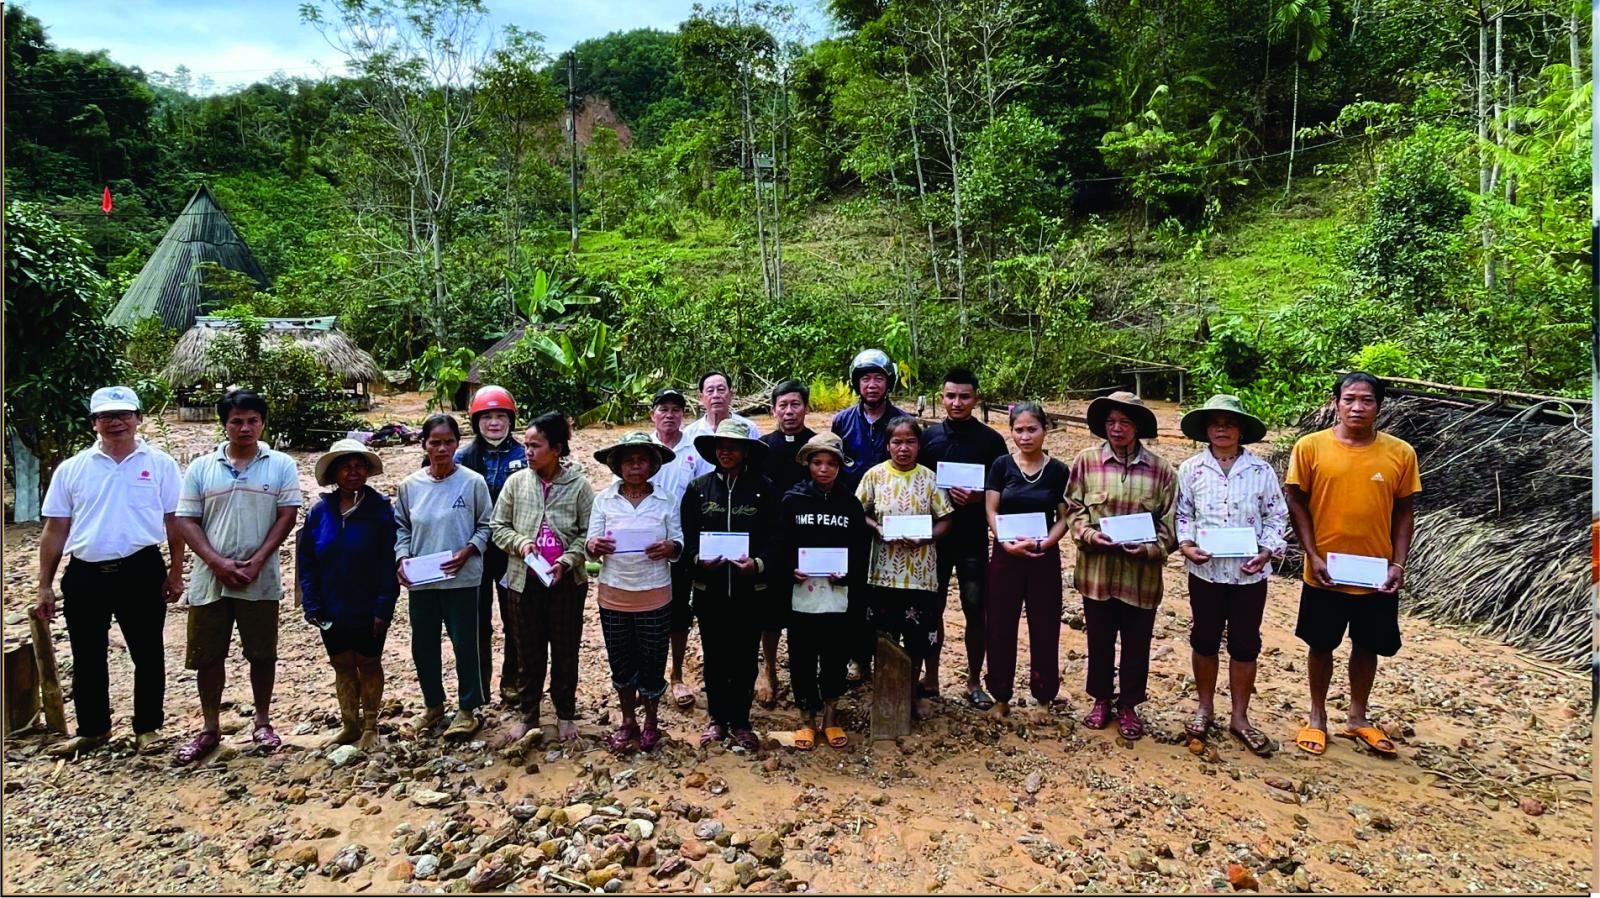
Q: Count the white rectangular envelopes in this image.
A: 11